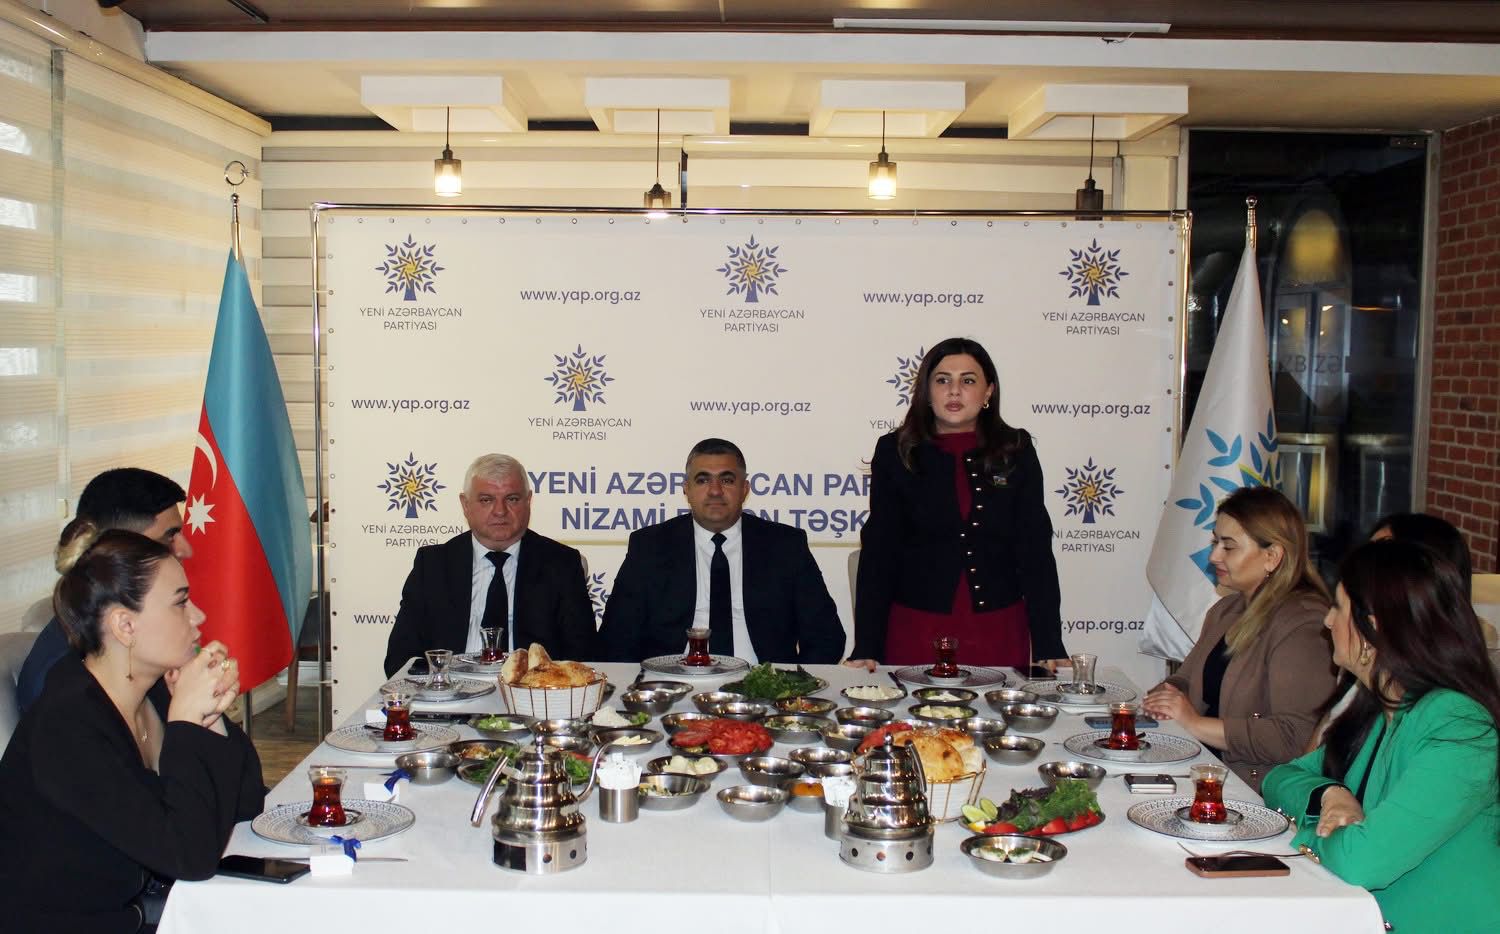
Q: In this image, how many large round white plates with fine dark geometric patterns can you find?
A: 9